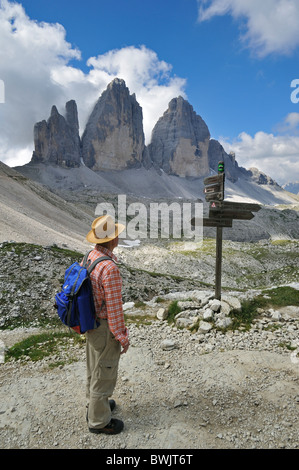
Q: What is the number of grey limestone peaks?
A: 3